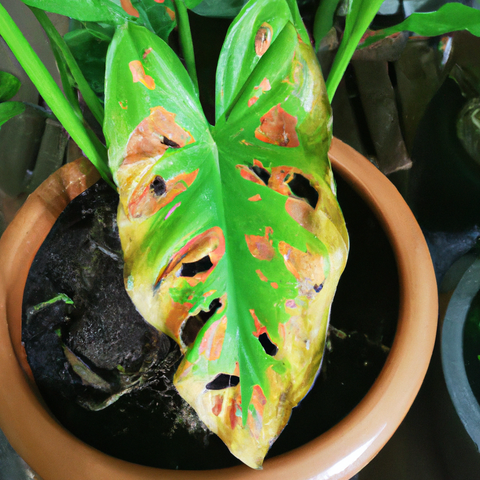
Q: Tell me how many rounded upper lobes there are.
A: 2